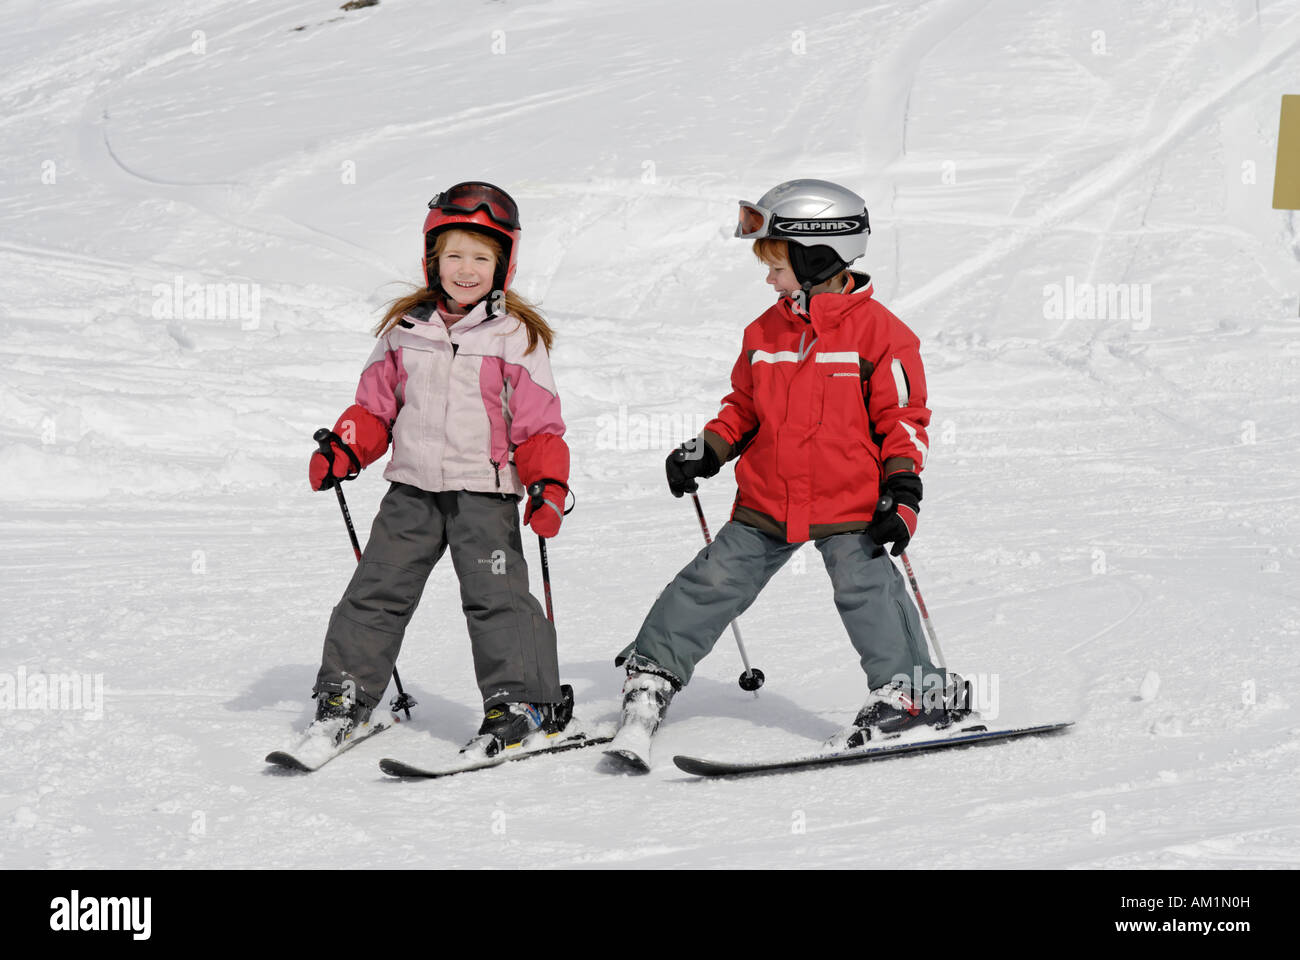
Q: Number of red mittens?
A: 2